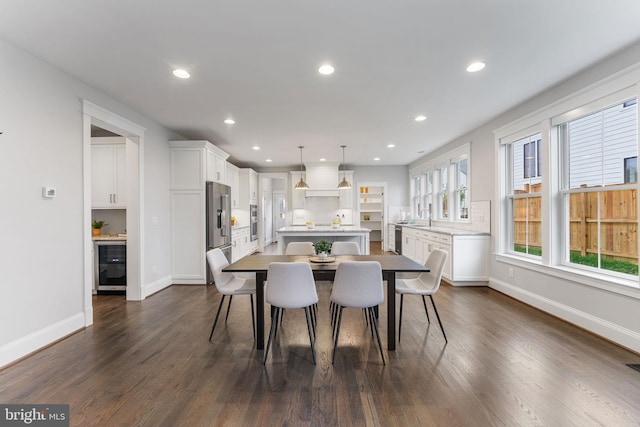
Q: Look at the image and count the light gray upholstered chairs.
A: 6